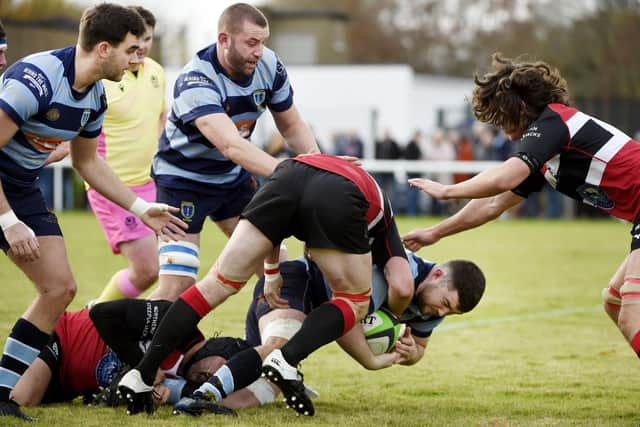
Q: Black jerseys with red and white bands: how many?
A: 3